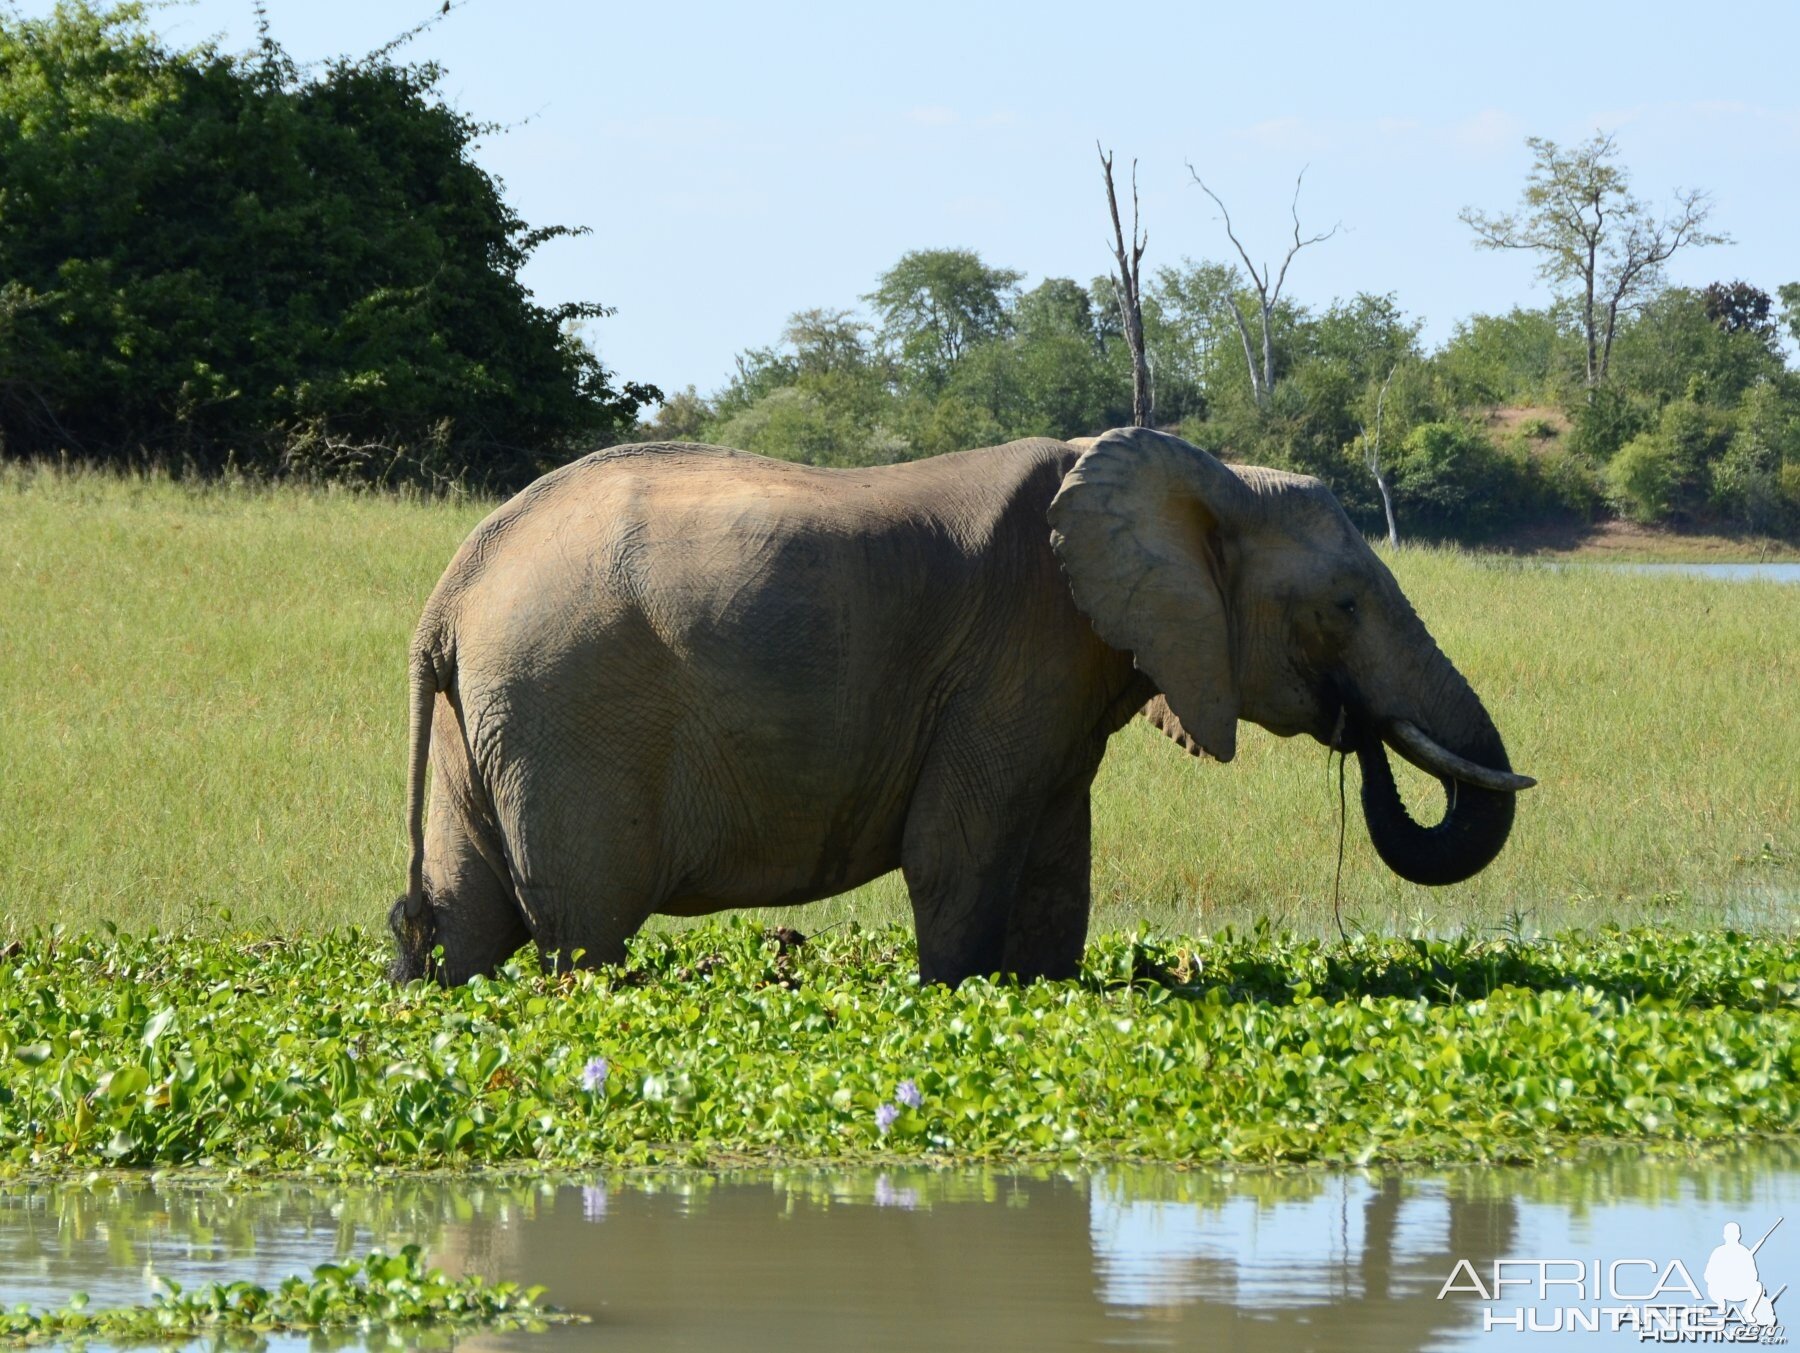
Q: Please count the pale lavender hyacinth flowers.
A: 3